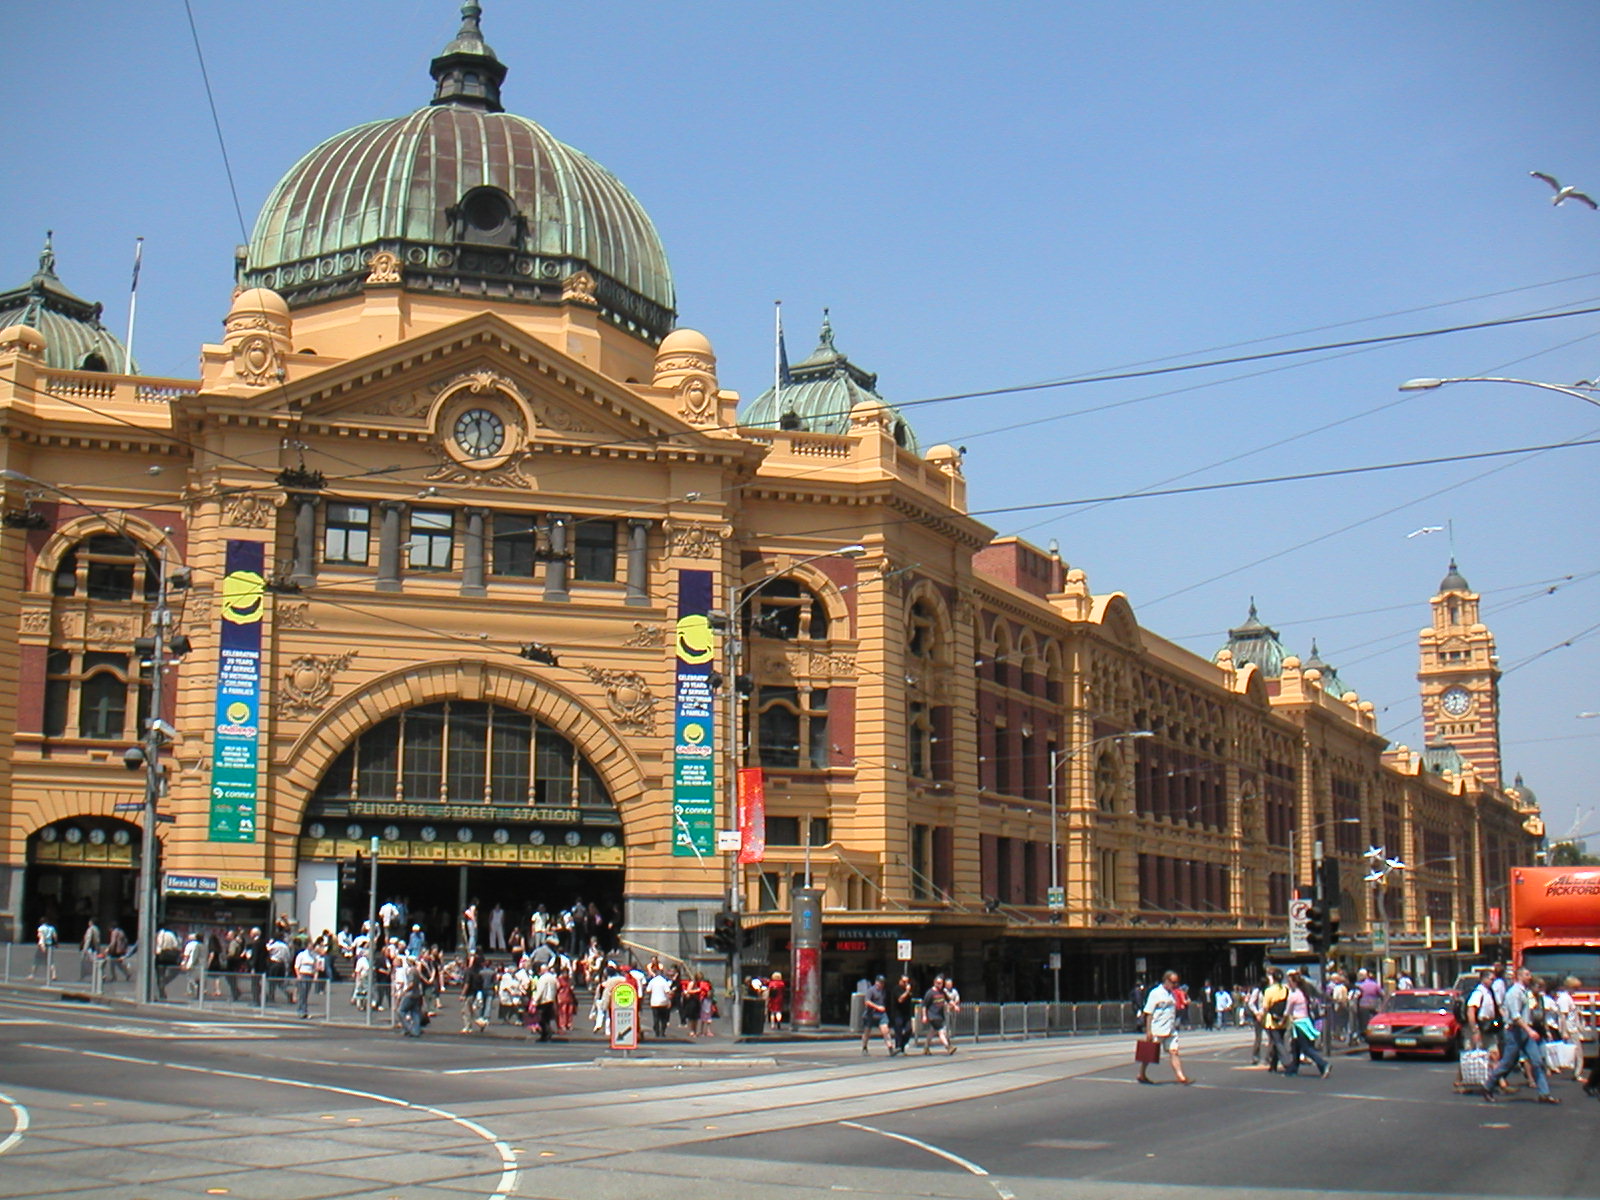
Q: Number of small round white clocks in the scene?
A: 13